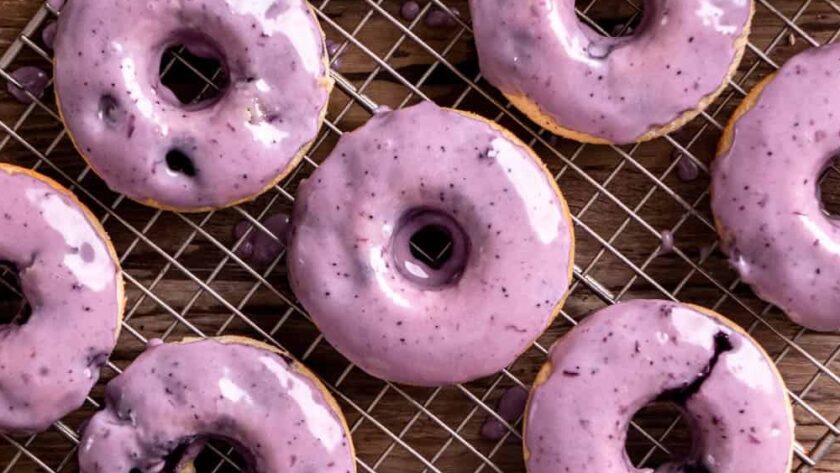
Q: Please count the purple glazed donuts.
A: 7